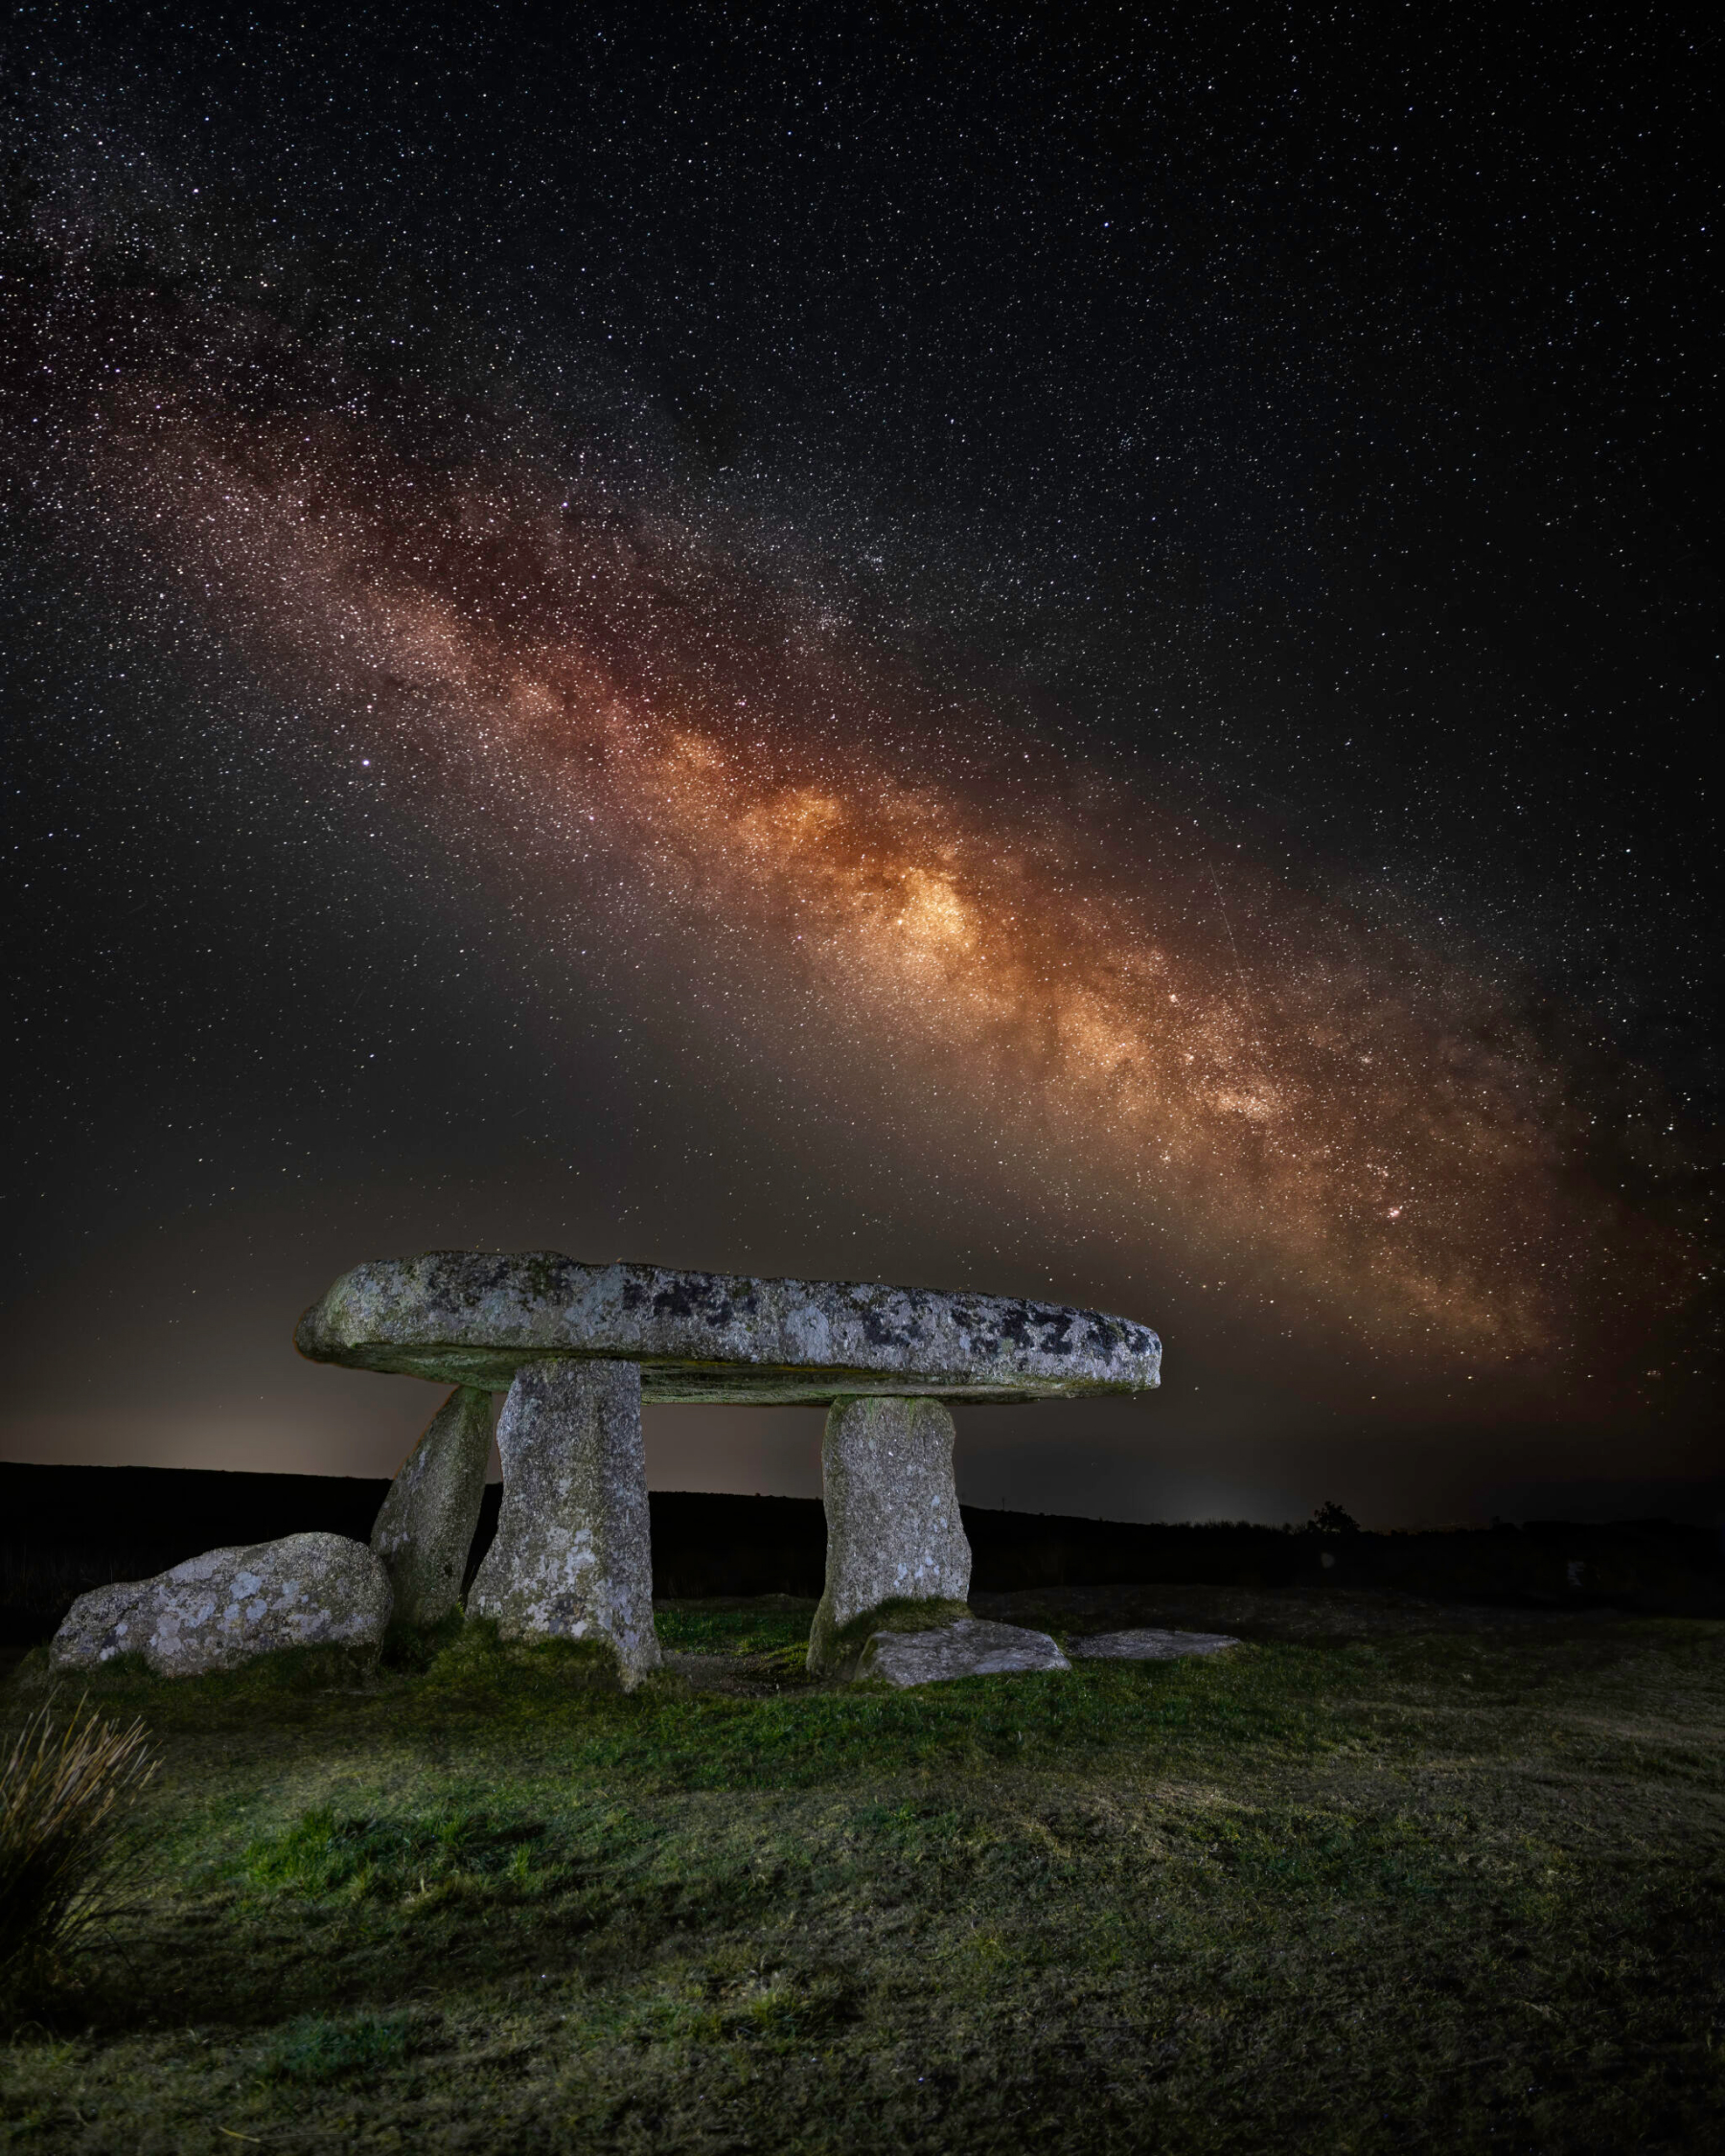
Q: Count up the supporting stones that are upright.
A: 3